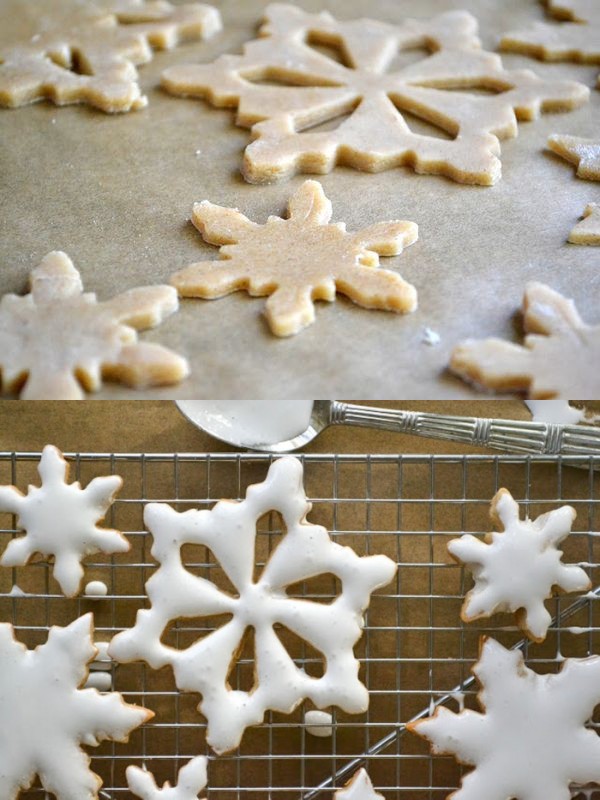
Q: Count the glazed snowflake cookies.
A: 7